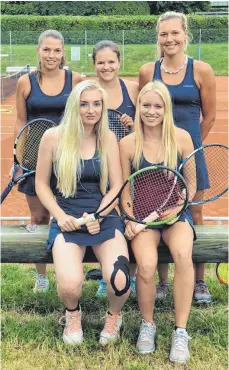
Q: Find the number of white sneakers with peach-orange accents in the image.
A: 2